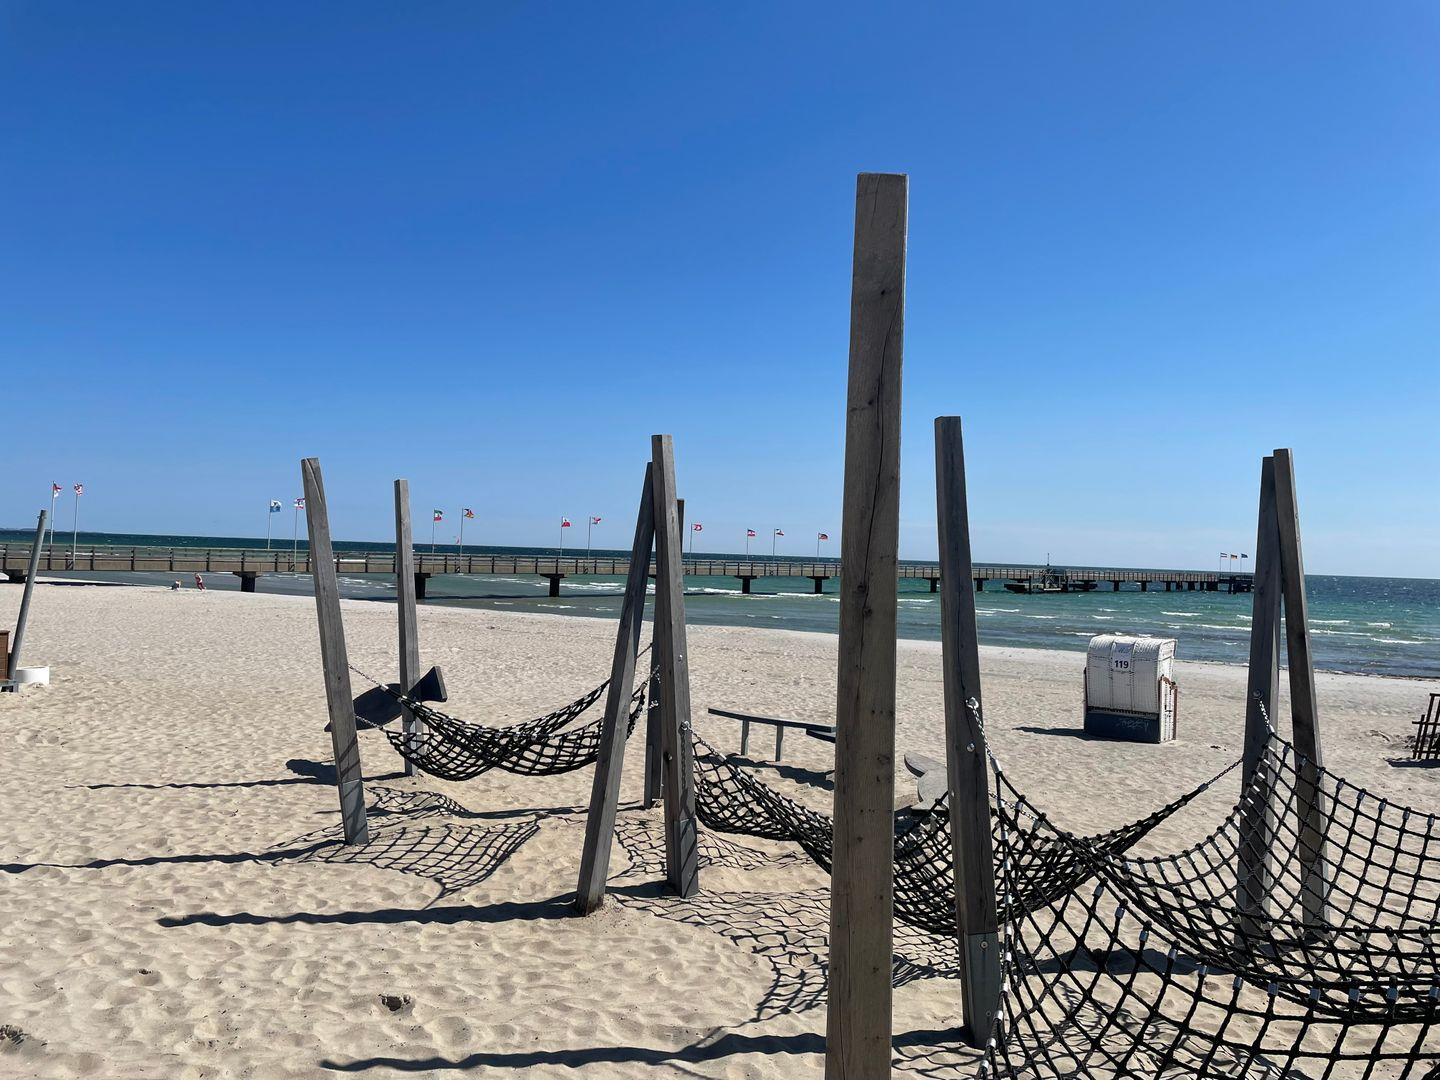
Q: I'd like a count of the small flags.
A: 15